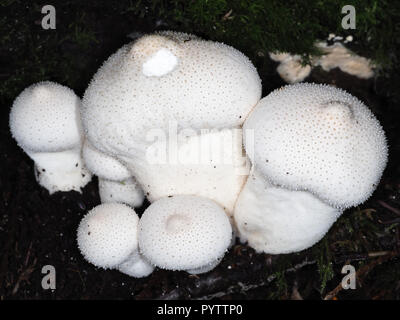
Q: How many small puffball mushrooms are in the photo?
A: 4